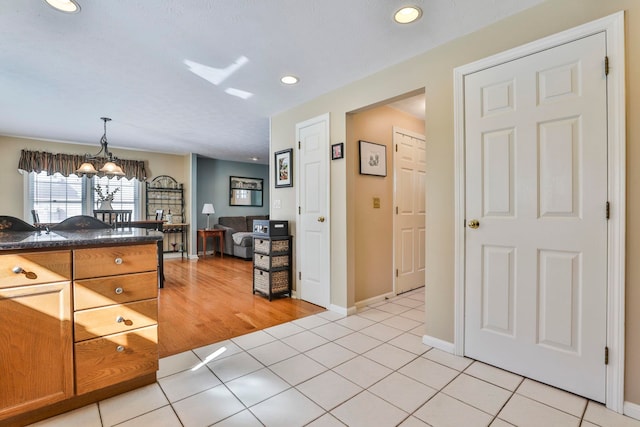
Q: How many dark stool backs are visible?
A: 2